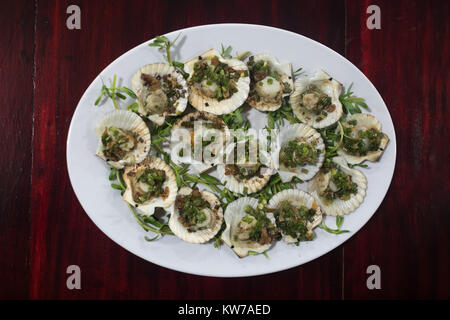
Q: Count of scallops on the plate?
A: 14